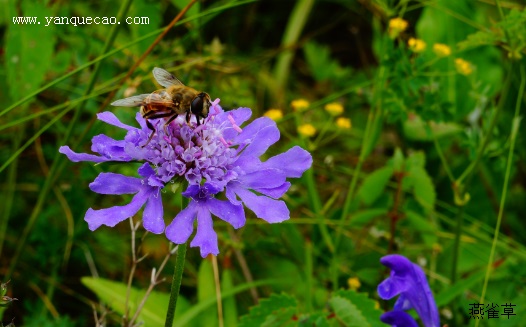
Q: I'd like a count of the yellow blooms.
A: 10